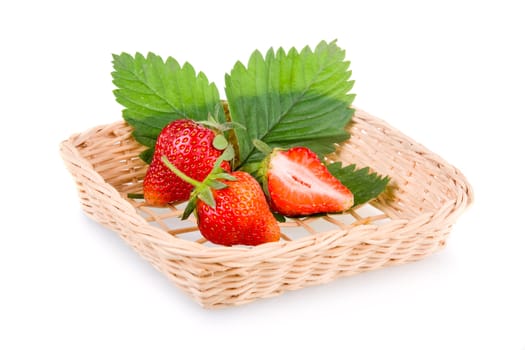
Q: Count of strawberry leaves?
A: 3